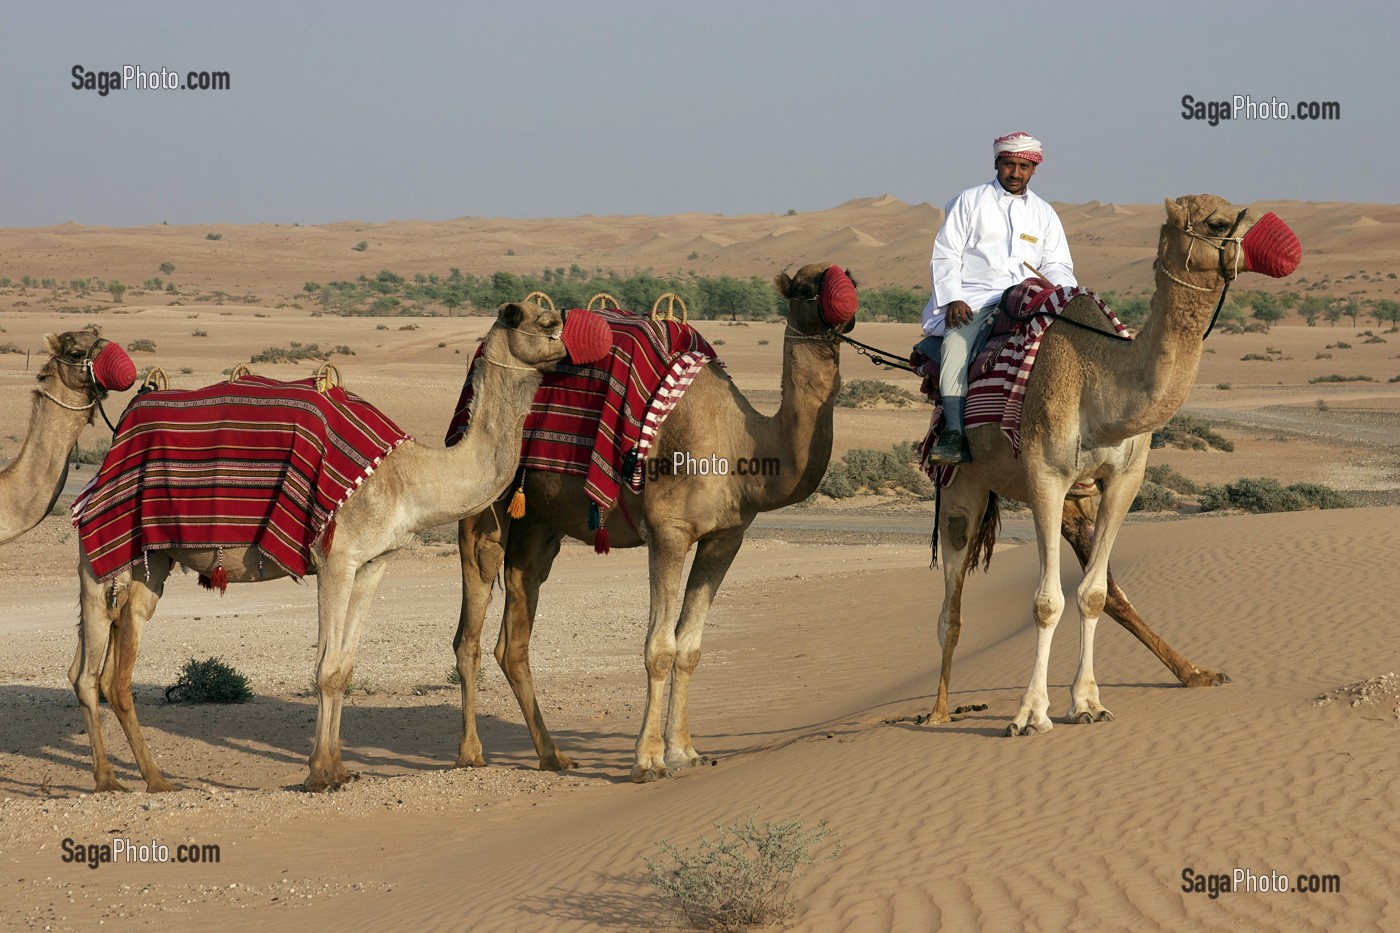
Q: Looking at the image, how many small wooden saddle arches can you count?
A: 6